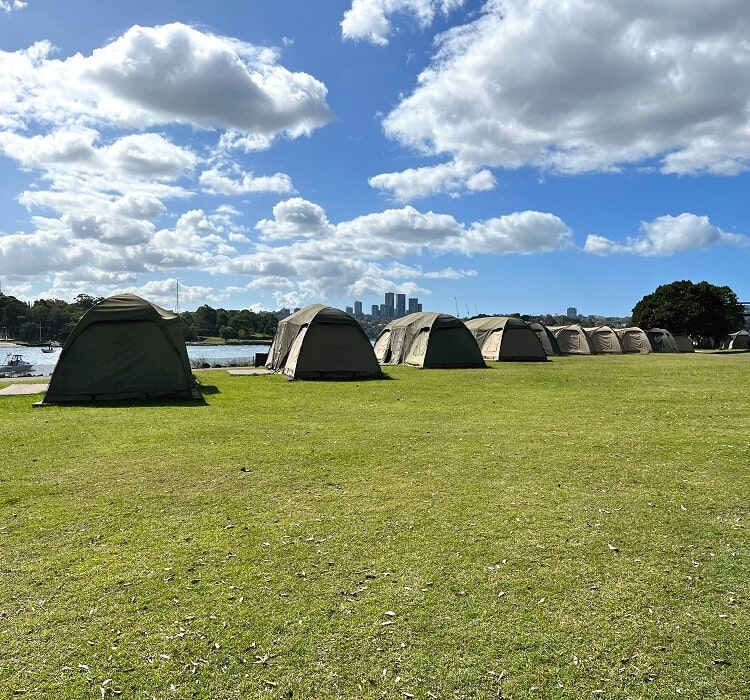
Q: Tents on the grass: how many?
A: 11